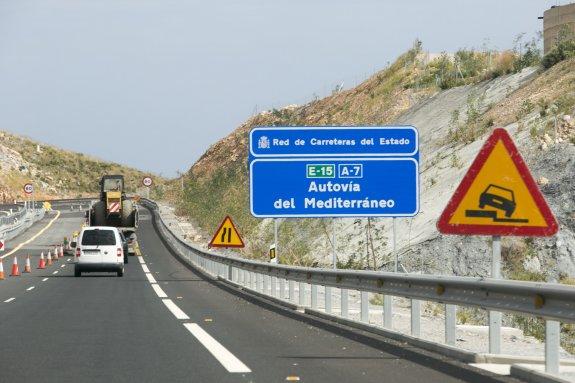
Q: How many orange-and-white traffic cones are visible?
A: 7